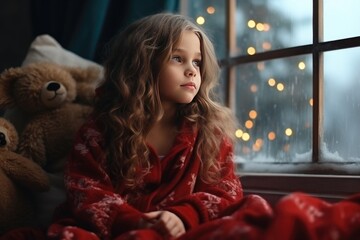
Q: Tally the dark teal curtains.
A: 1